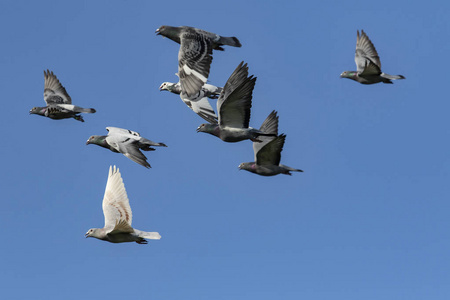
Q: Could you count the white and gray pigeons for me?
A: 8